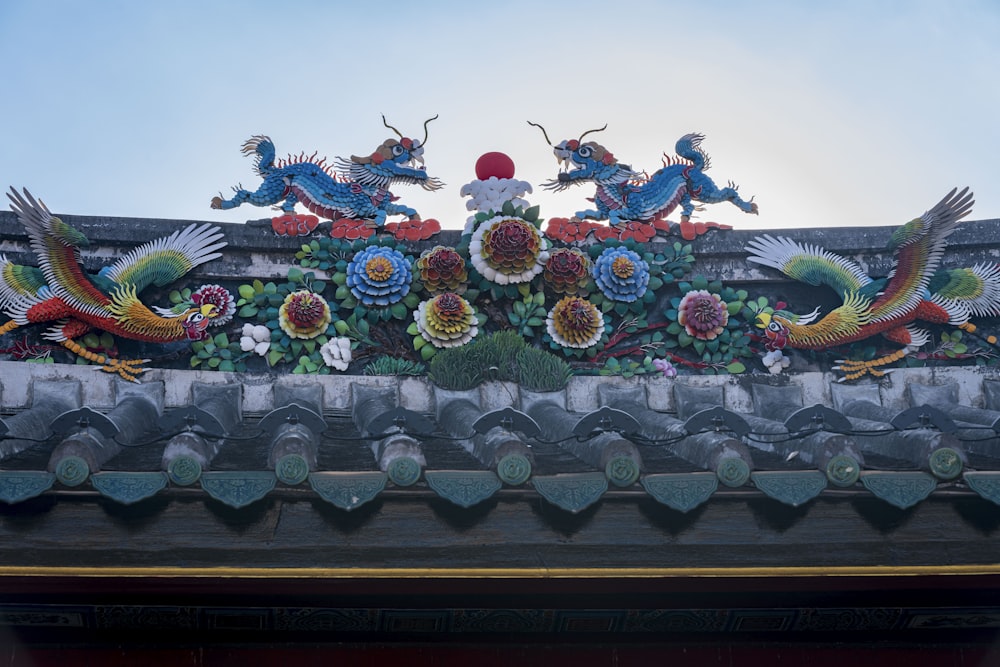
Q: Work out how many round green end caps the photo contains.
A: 9